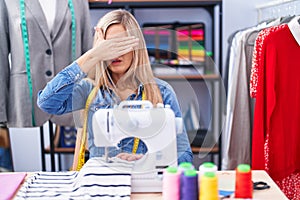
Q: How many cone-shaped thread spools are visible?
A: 6